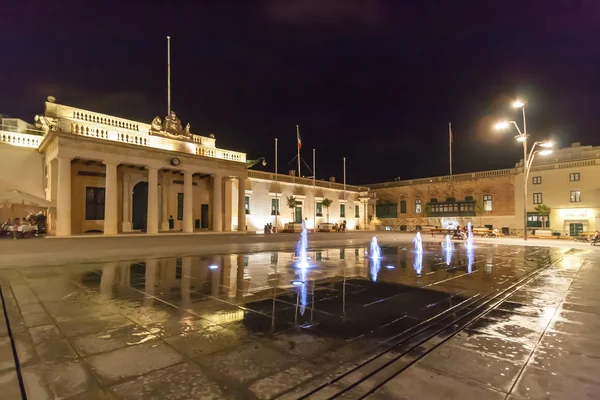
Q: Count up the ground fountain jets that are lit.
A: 5